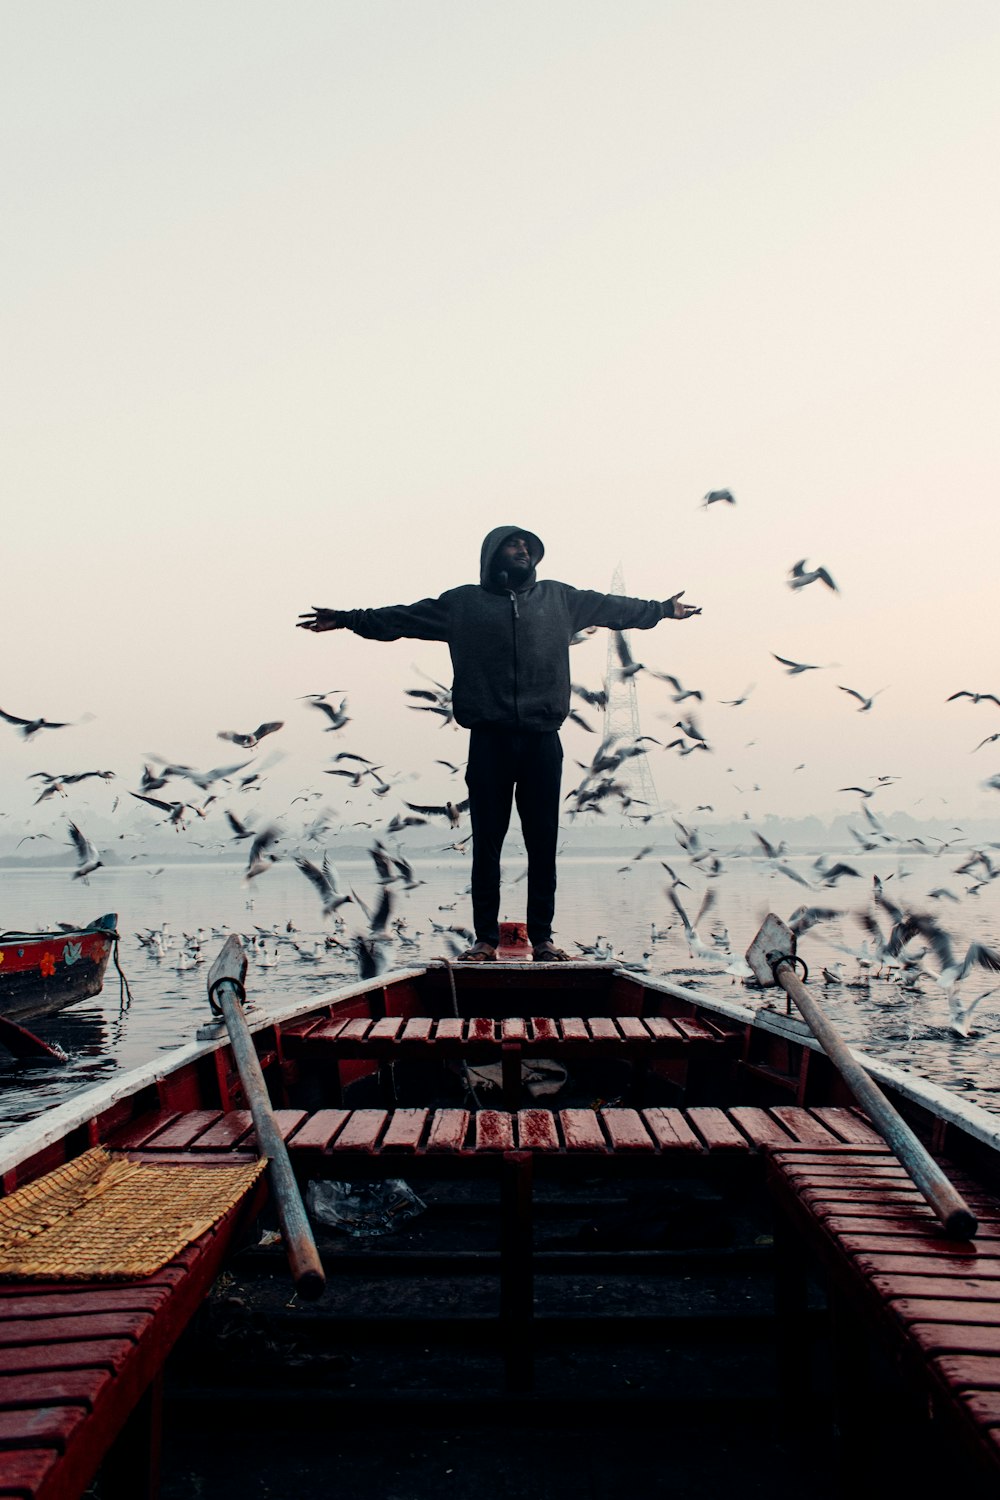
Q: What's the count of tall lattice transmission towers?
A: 1